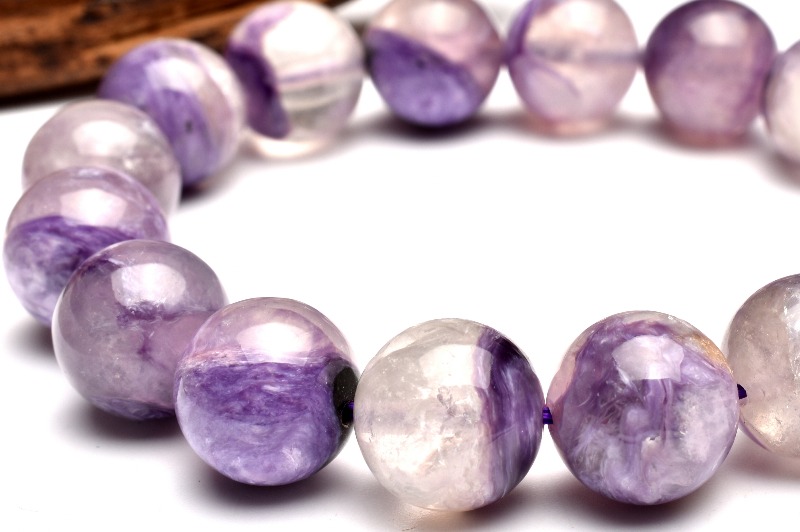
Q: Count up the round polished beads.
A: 13